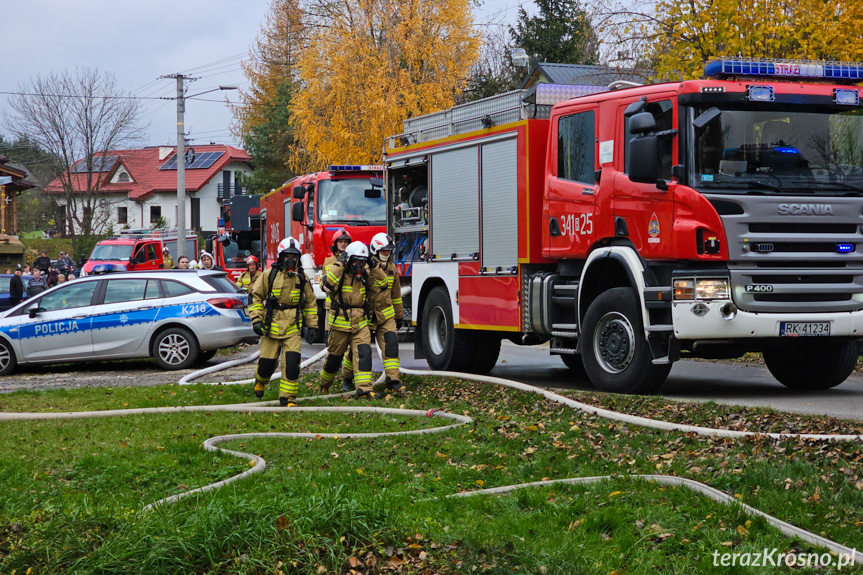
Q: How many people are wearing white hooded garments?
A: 1